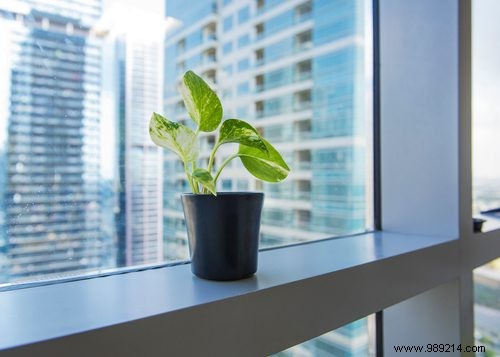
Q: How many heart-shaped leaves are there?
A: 5